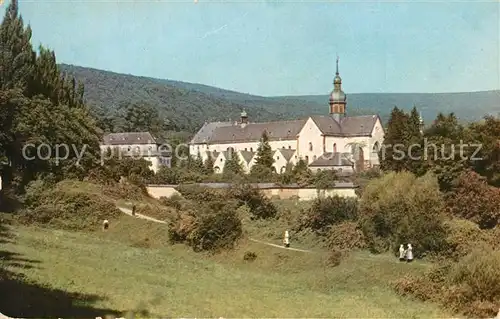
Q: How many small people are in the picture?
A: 5